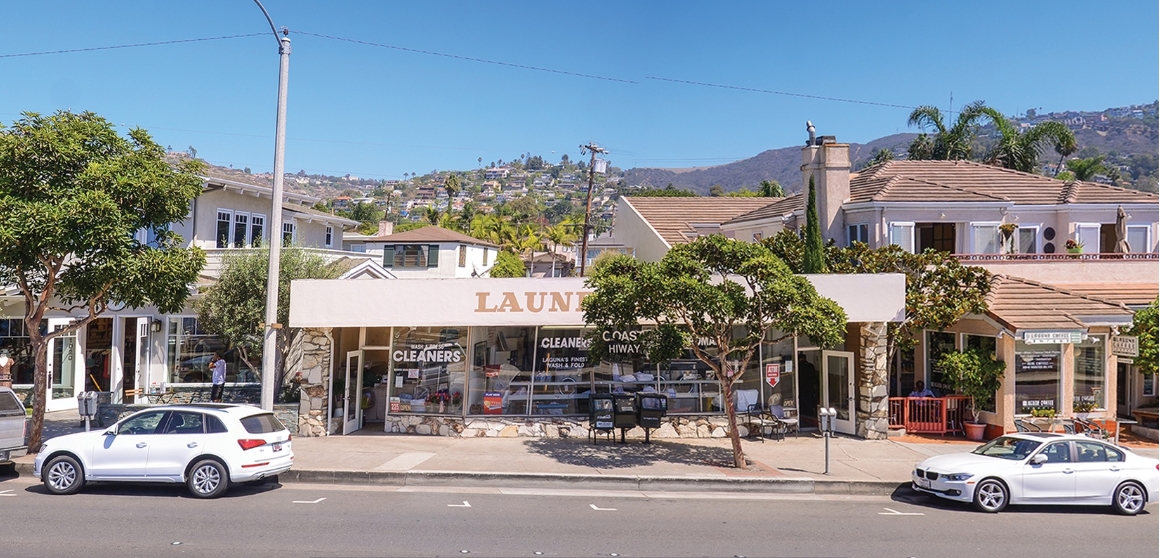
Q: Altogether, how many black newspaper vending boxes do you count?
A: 3